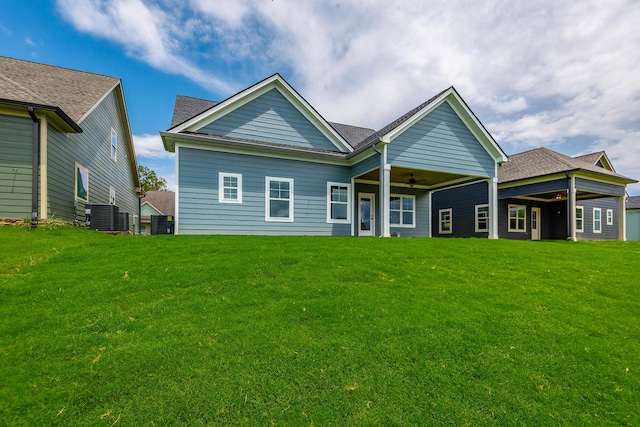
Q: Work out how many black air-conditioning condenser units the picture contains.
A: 3